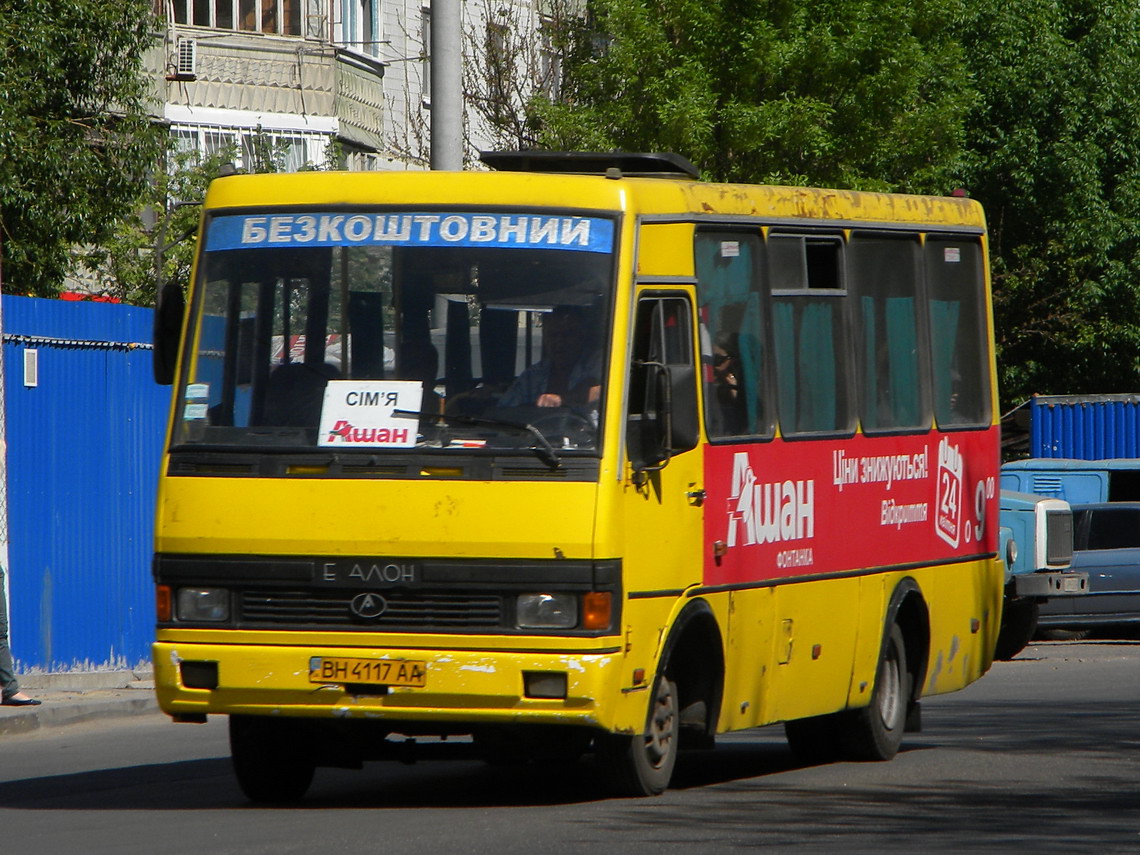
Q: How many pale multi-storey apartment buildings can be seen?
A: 1